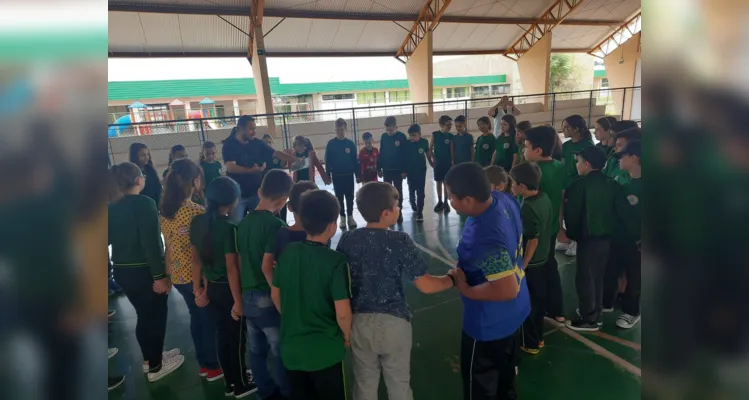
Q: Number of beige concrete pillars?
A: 4